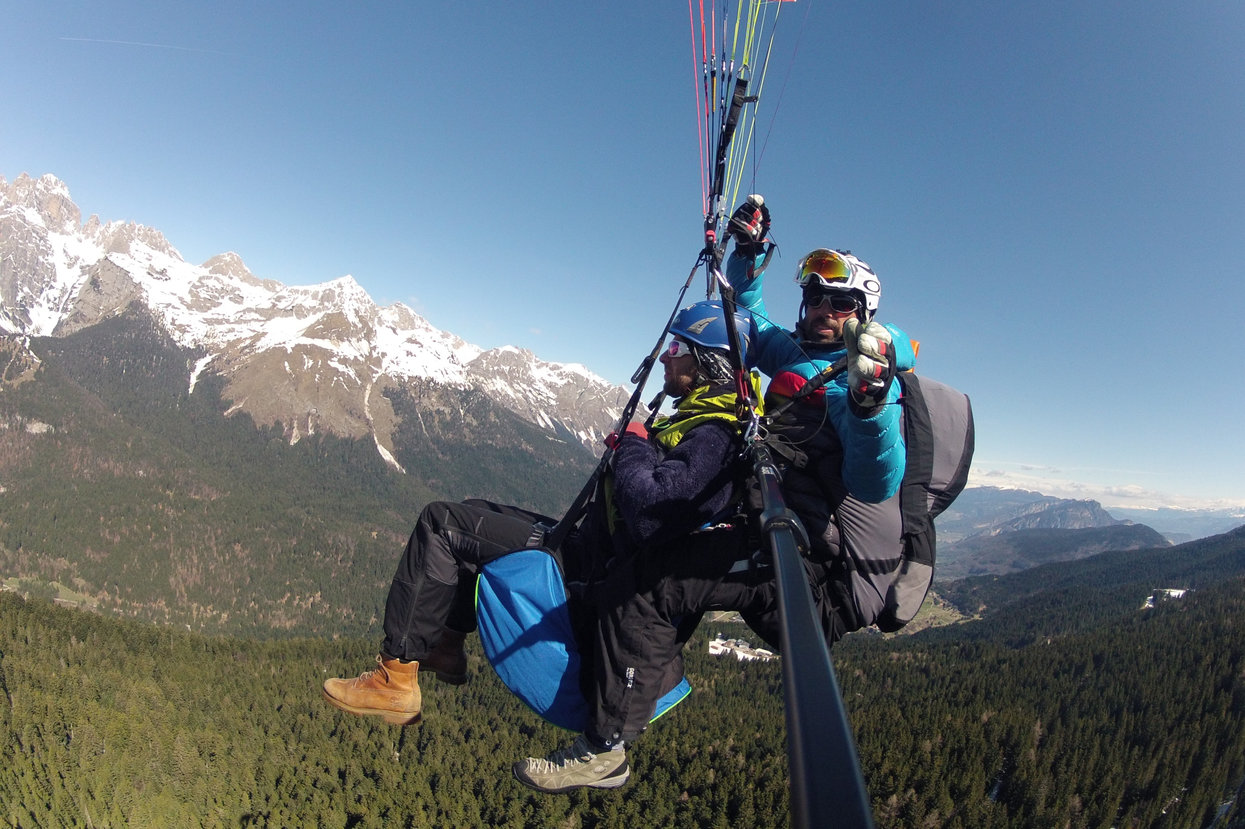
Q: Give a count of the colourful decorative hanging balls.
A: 0